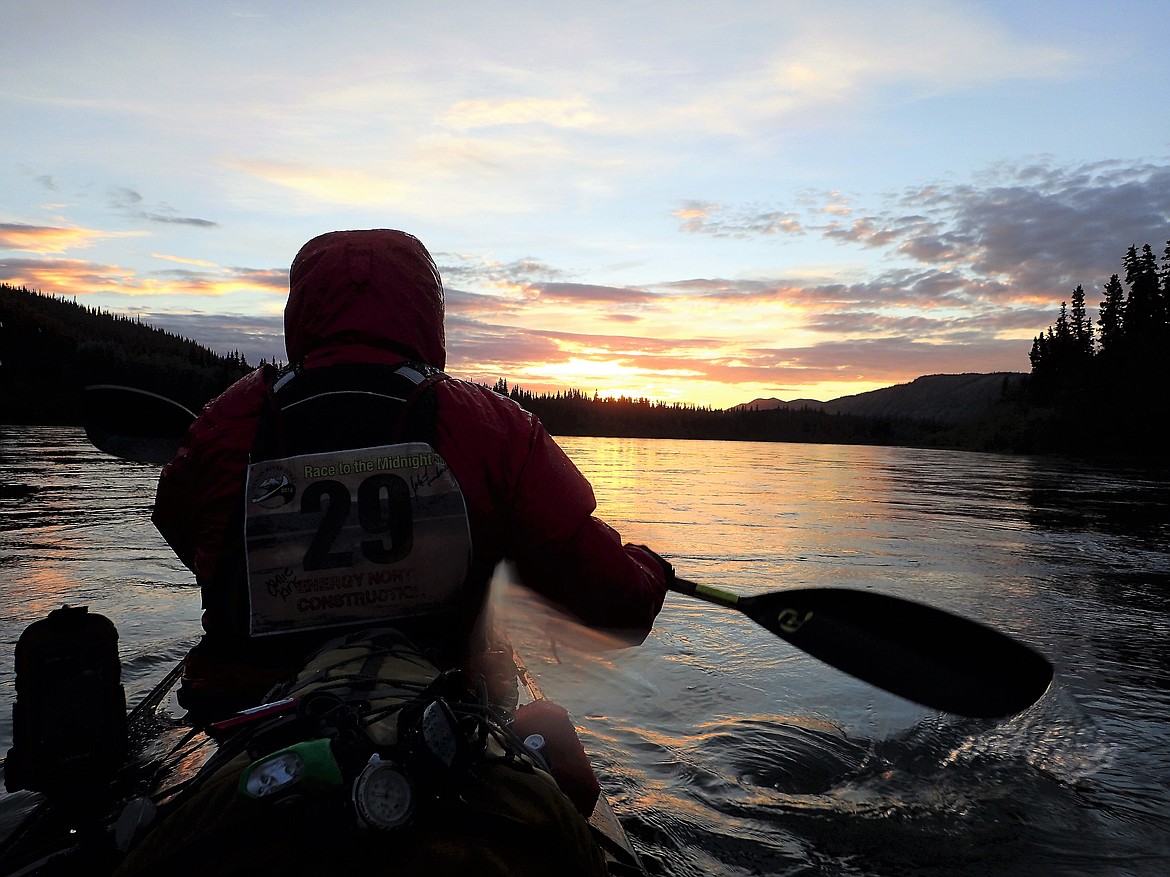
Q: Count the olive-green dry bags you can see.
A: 1